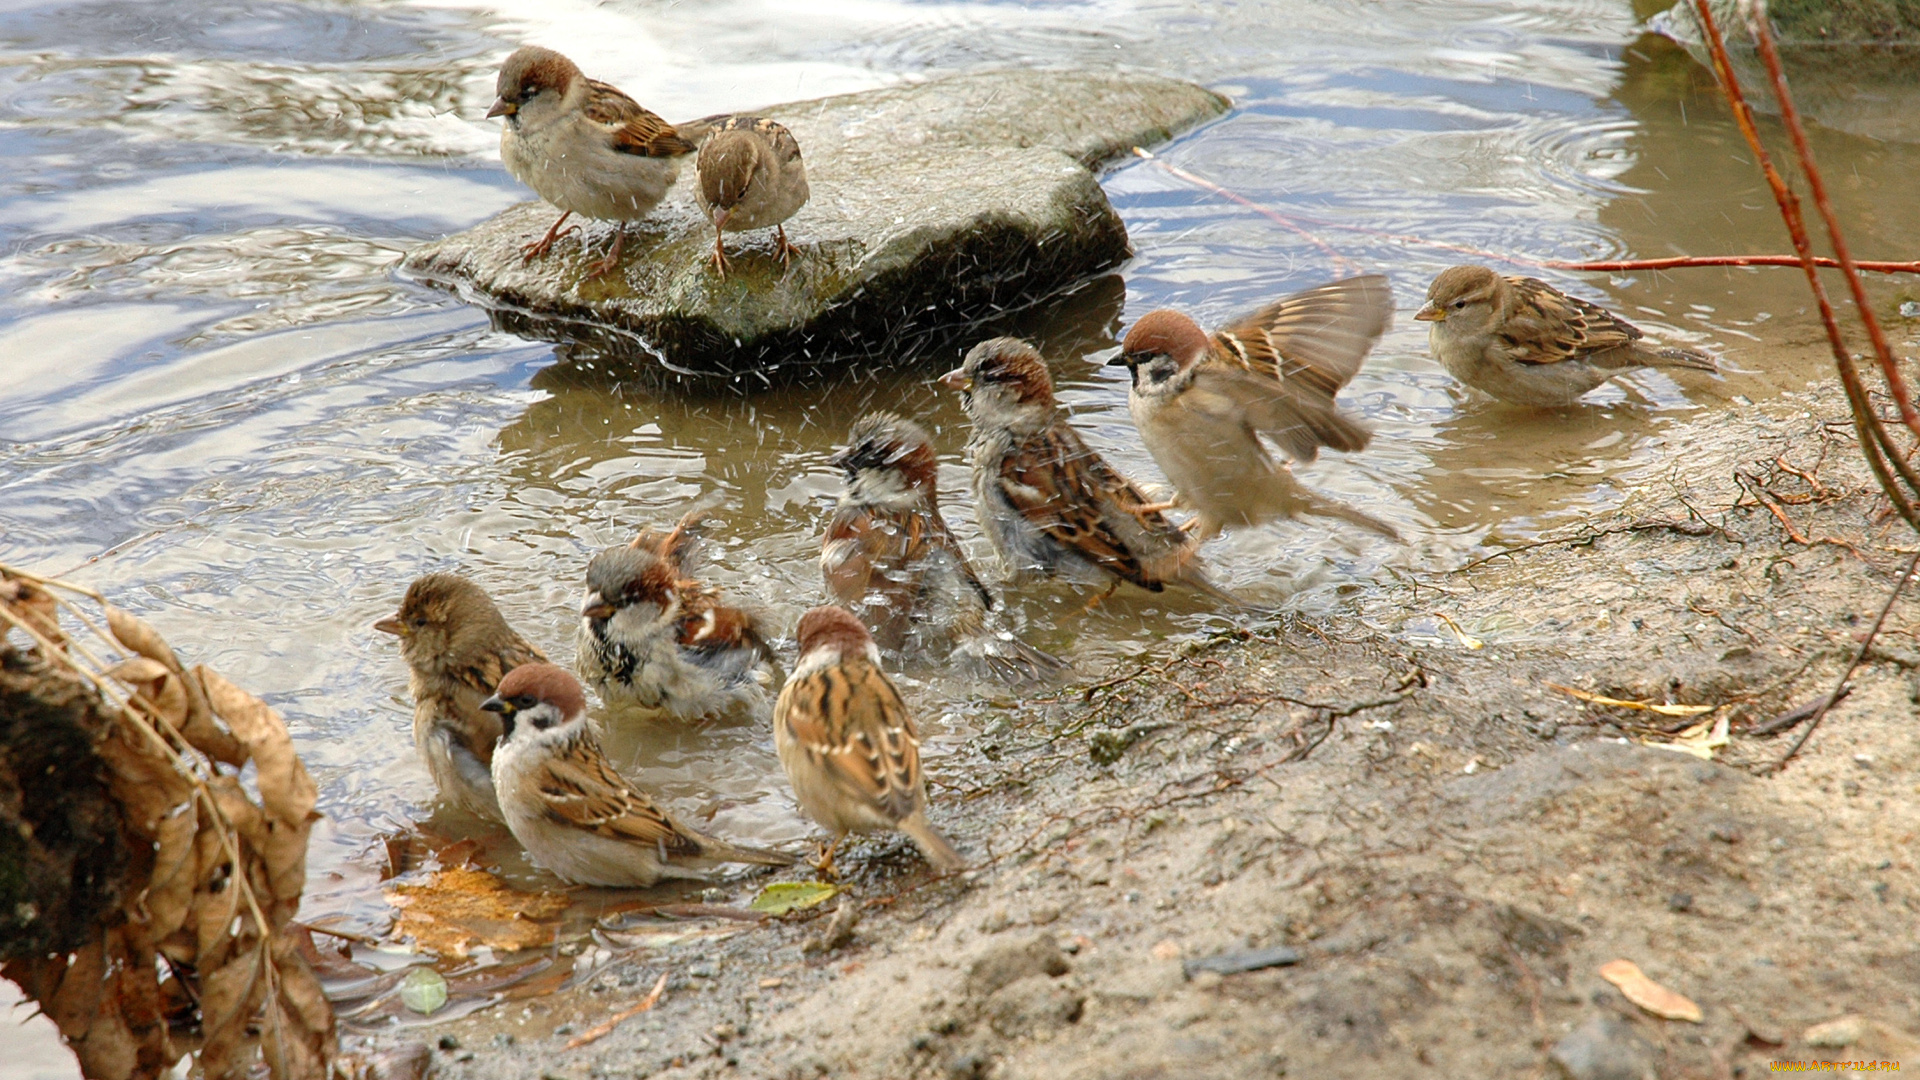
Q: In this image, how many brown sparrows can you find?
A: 10